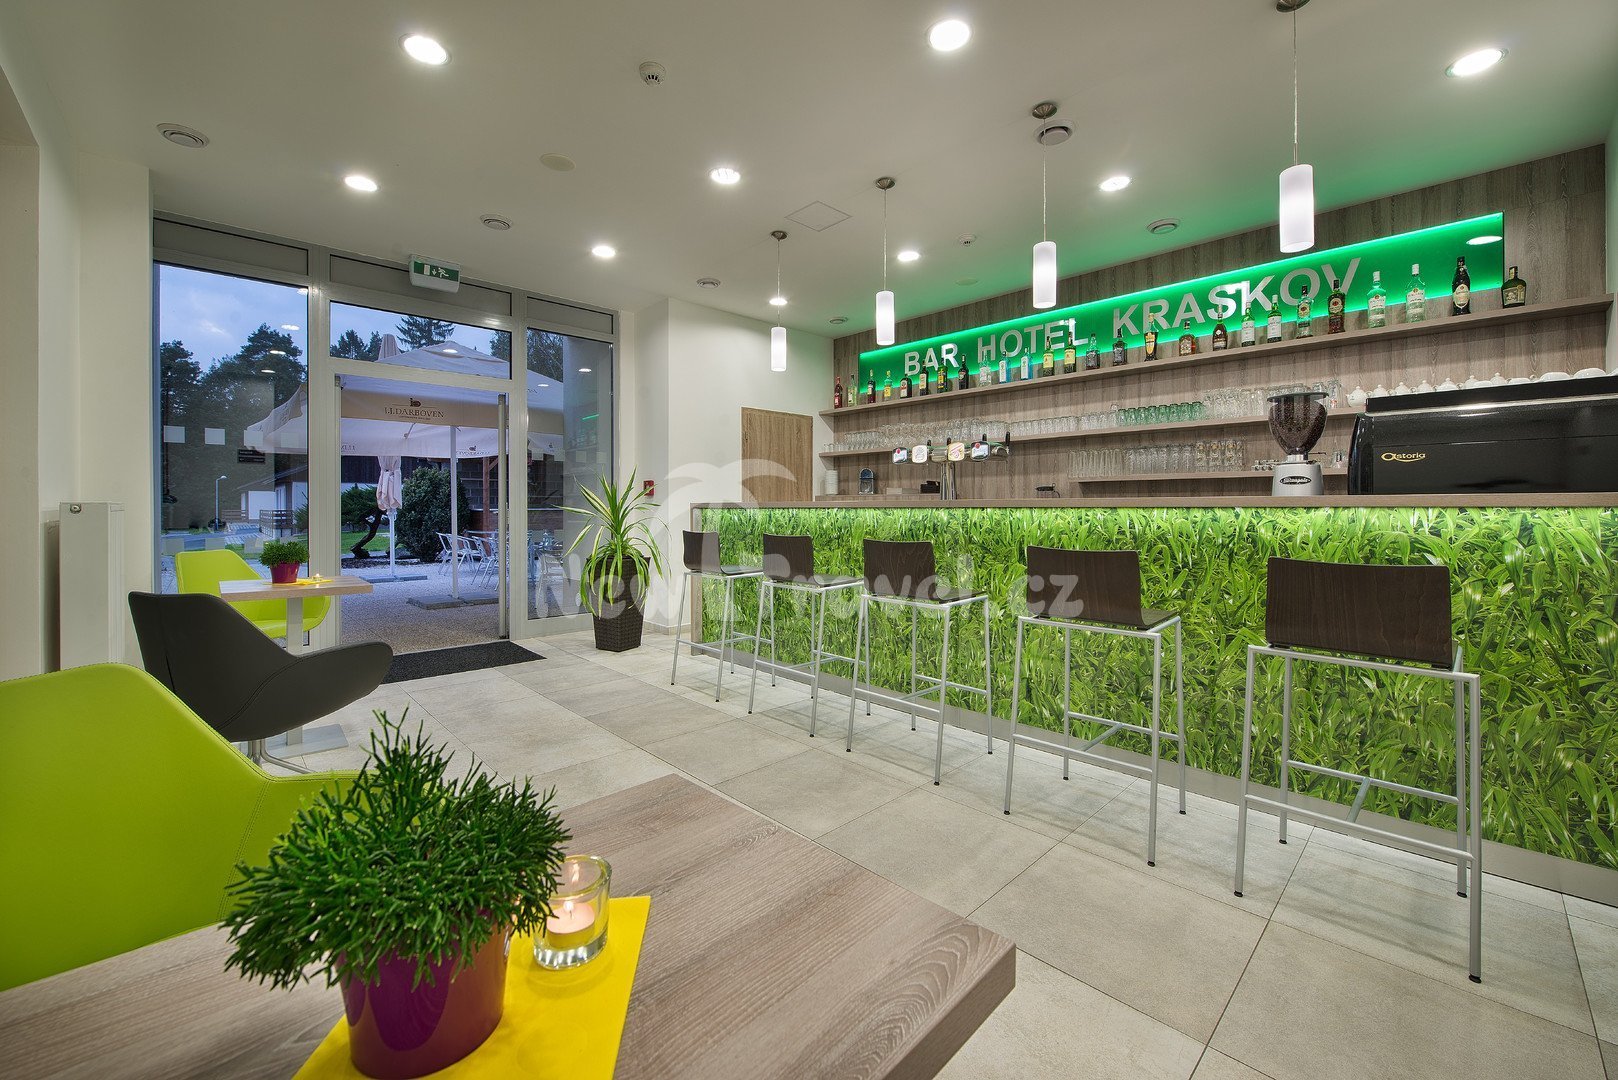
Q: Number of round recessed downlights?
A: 9